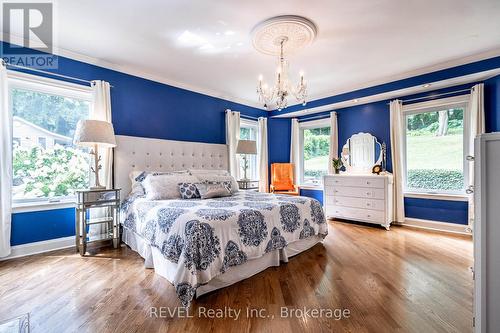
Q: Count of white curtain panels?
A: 8